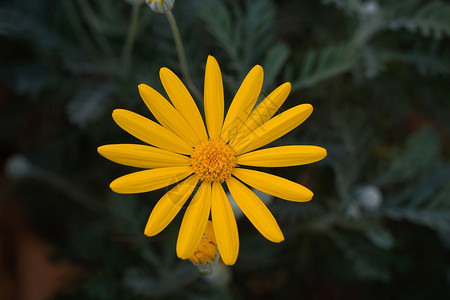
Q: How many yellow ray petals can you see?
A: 15